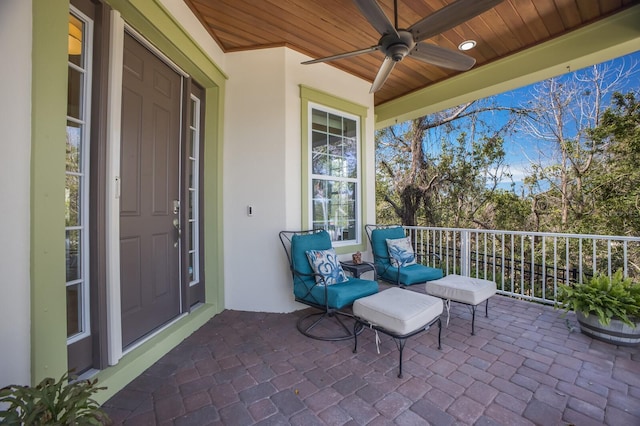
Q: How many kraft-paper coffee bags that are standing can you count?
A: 0